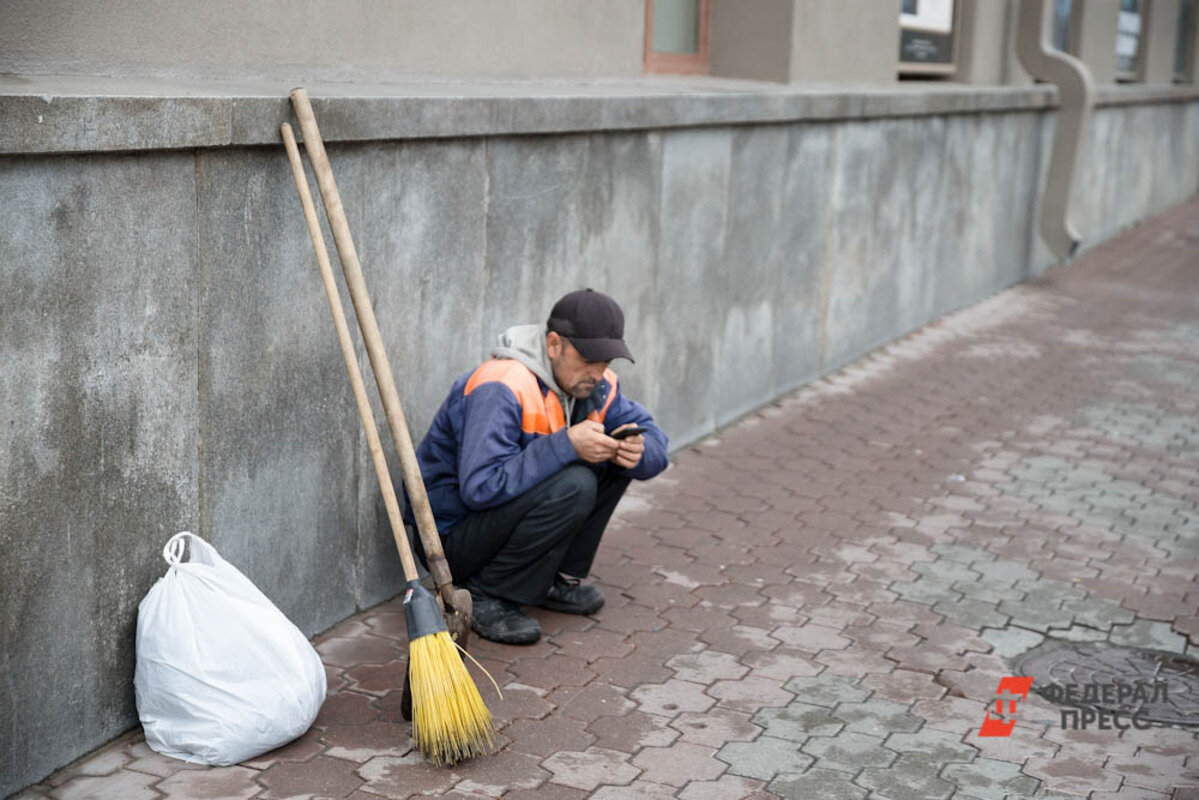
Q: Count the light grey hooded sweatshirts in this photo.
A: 1